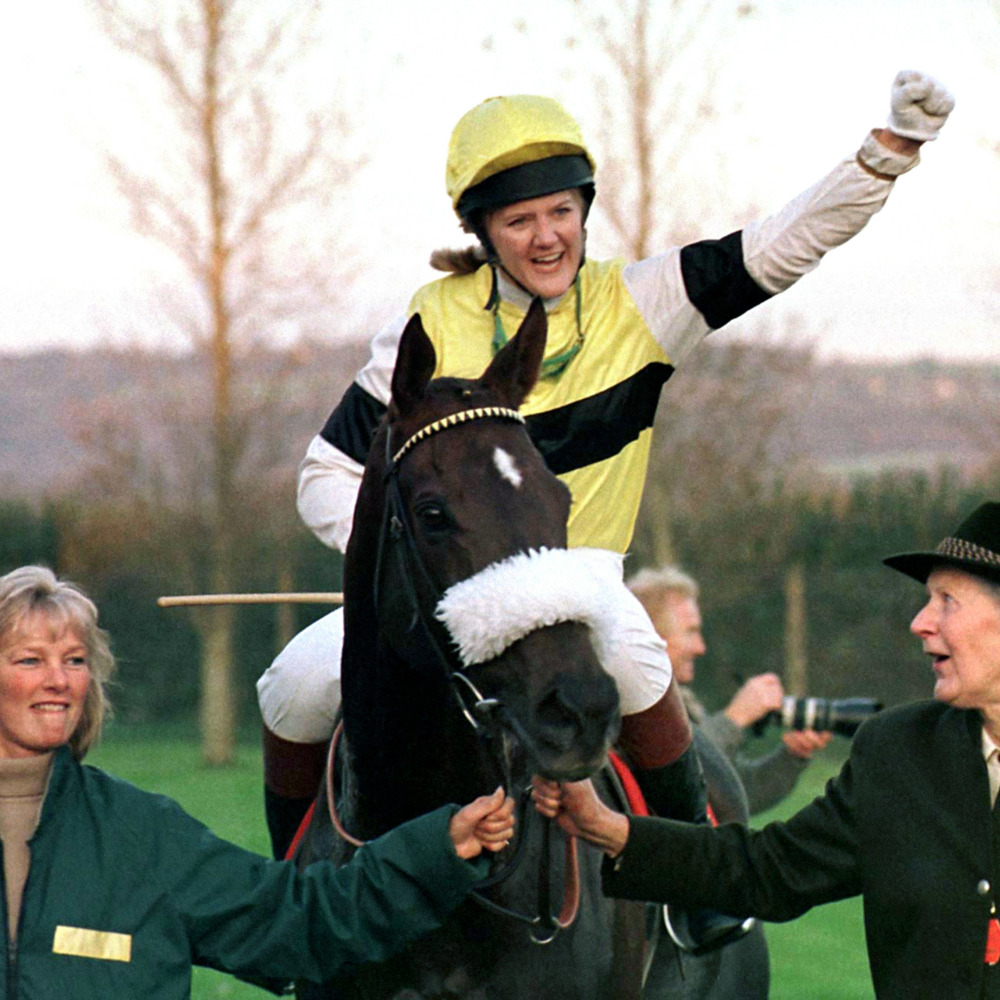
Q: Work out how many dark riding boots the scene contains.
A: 2